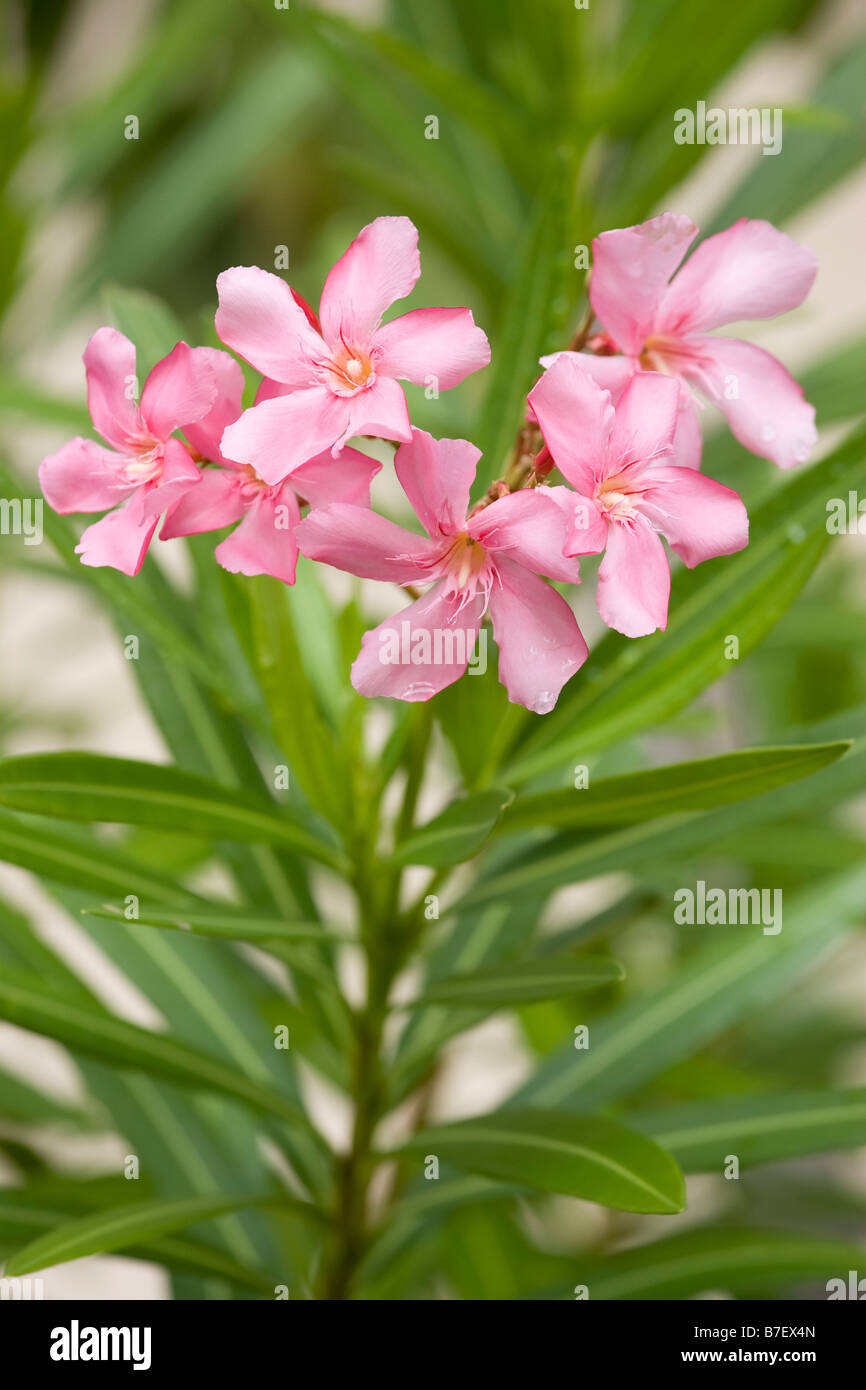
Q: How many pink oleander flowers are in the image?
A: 6